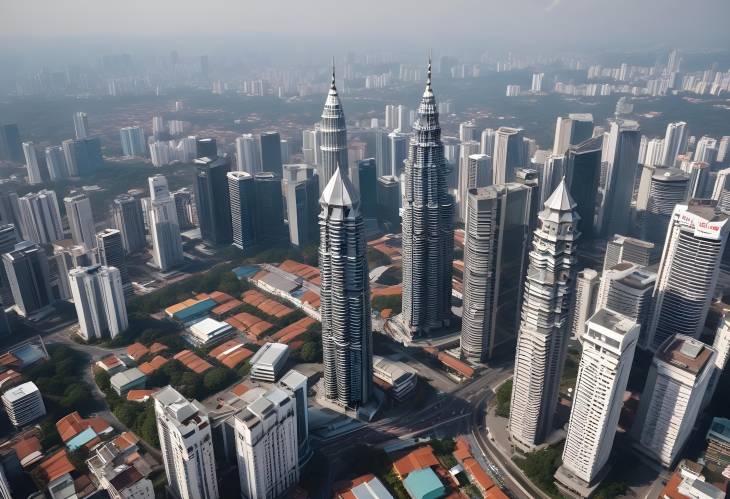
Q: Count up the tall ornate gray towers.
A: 4